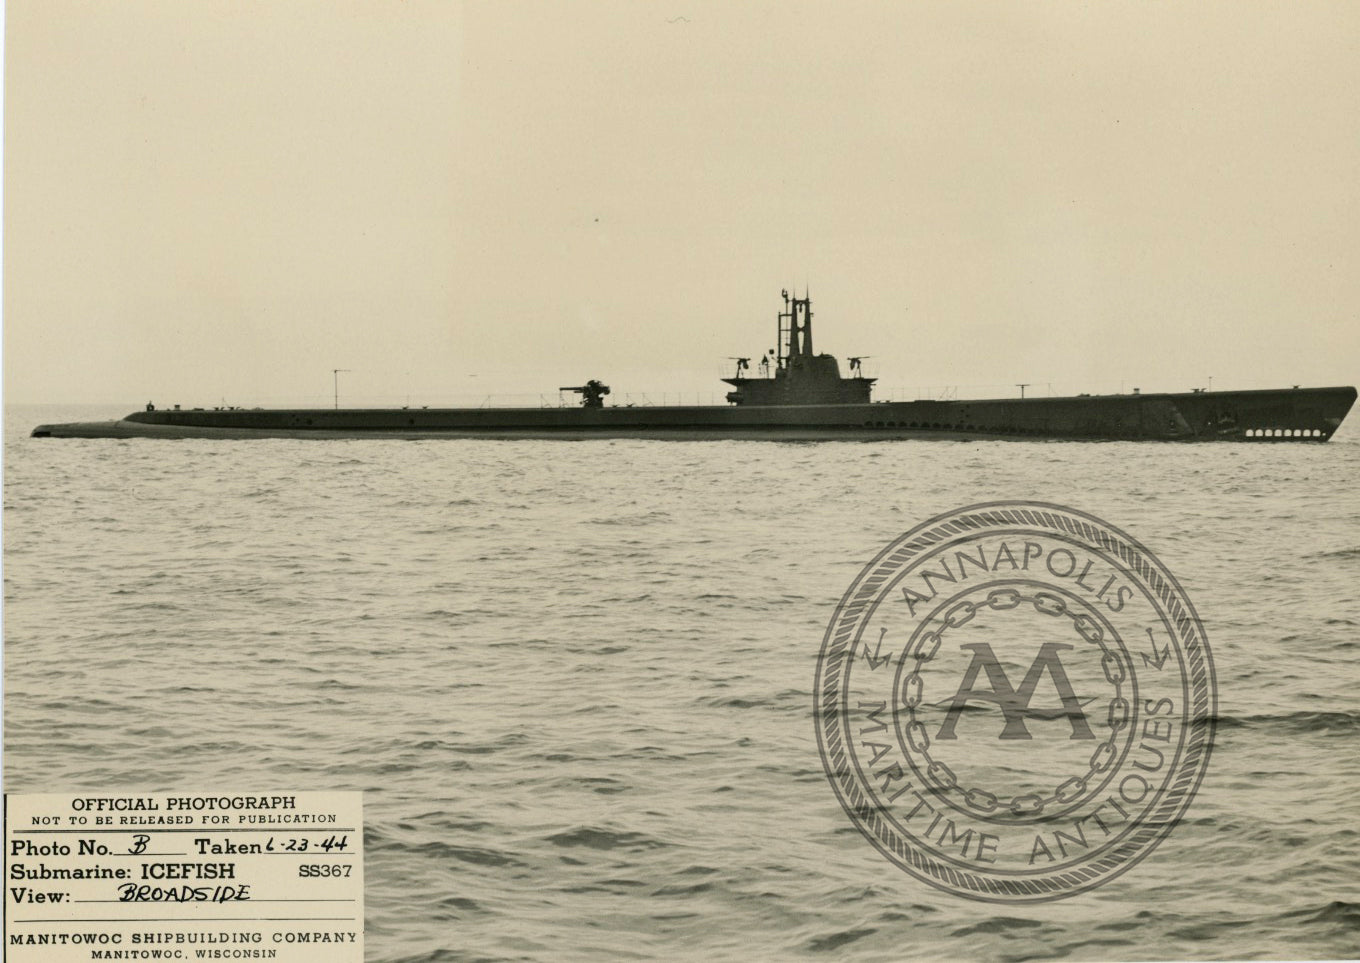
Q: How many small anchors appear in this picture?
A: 2